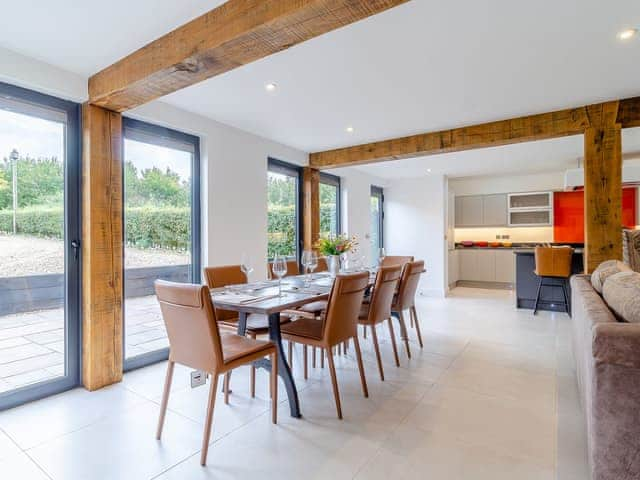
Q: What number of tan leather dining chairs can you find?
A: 8